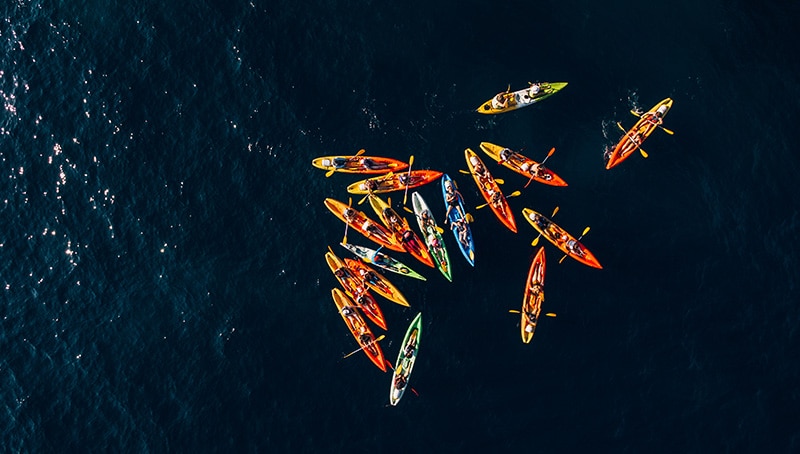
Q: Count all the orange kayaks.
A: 12